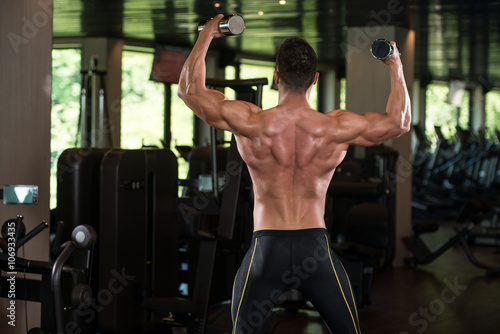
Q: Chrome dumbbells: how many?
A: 2